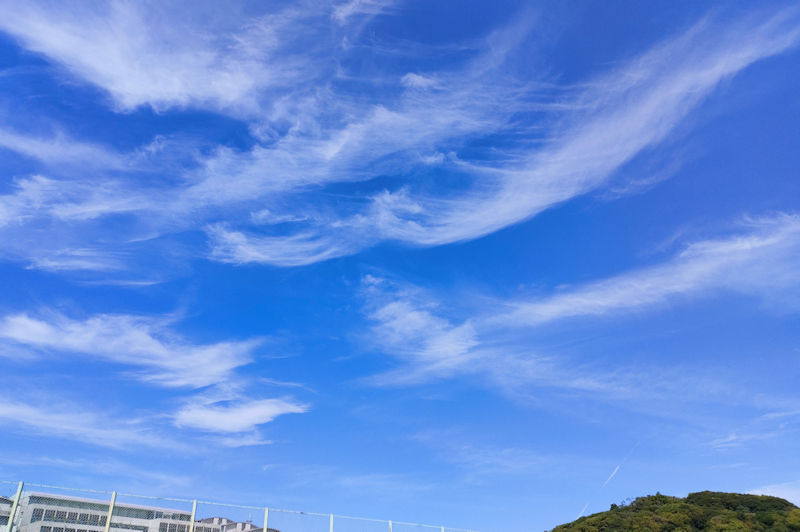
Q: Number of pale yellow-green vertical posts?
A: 7